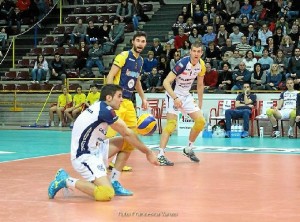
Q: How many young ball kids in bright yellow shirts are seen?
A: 3